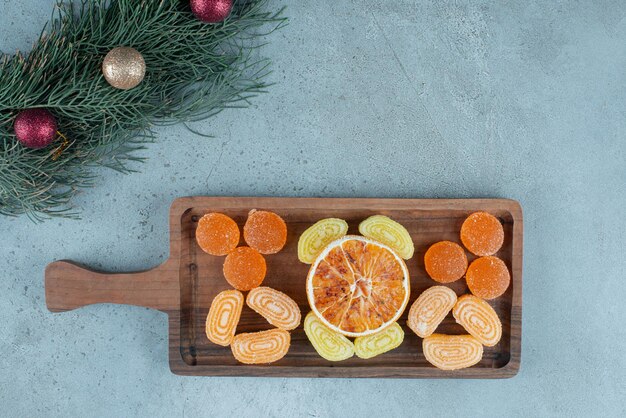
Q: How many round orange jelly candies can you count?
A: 6